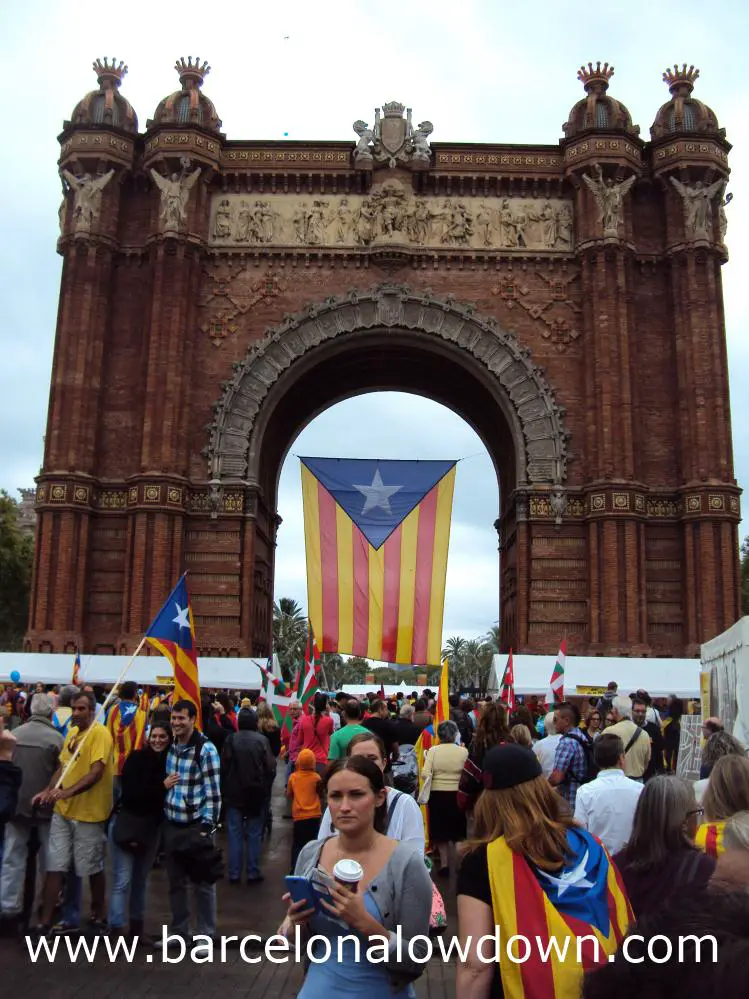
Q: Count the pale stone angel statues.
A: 4